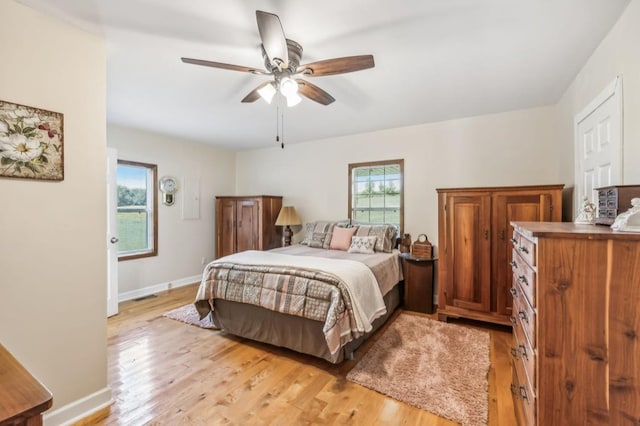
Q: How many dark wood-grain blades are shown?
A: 4